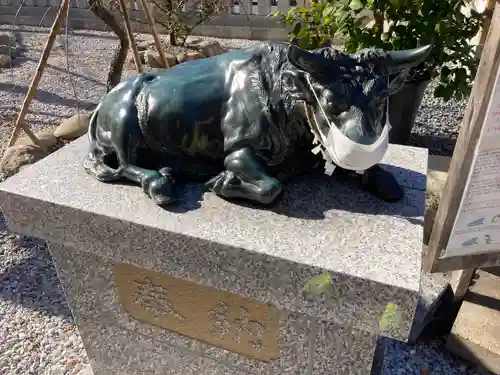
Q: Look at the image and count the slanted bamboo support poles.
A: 3